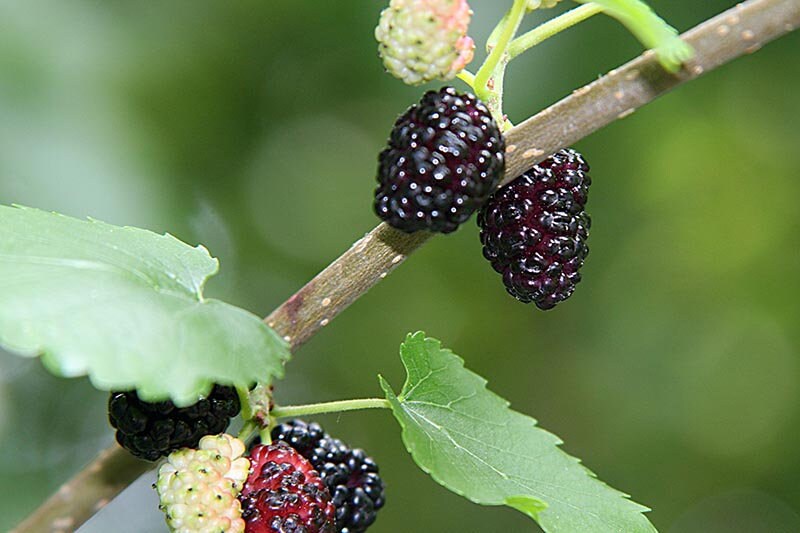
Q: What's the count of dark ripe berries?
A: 4